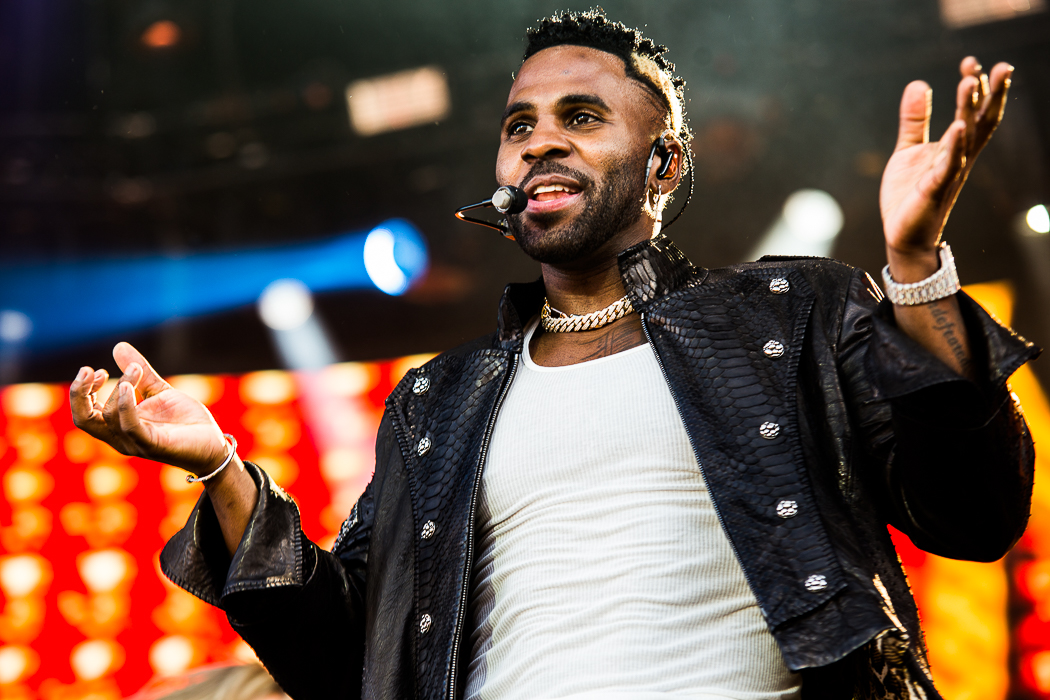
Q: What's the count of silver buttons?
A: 9